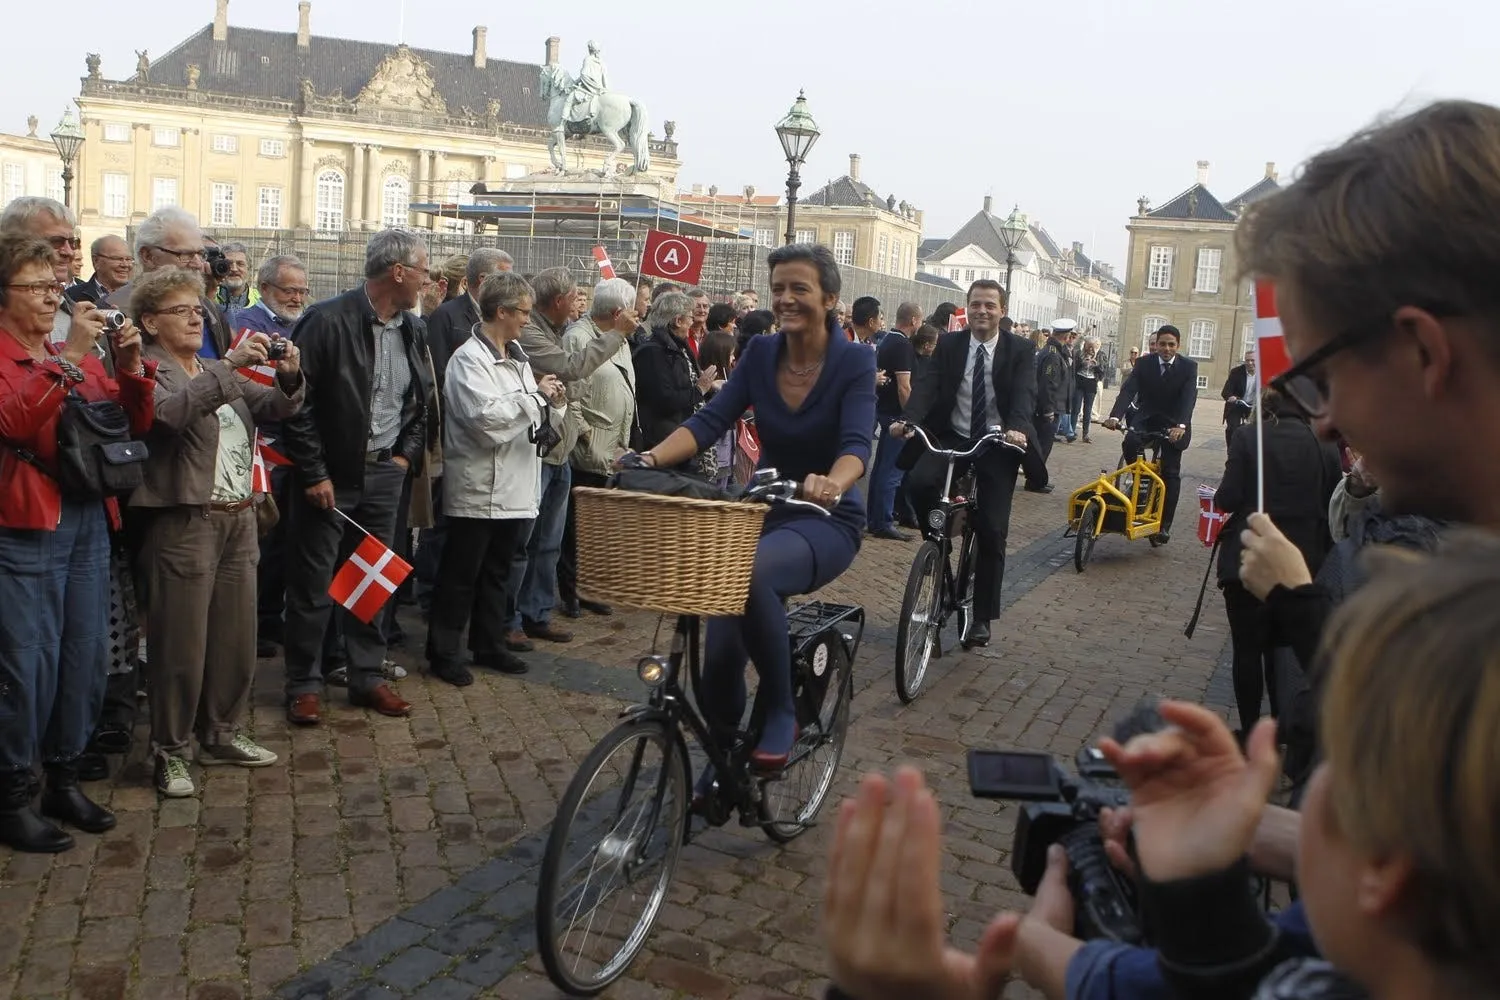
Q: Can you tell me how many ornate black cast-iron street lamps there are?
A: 3